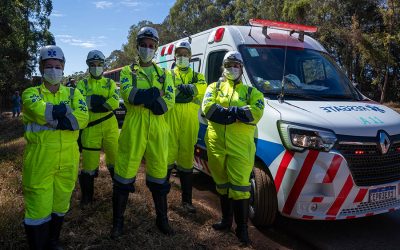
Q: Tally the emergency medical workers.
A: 5